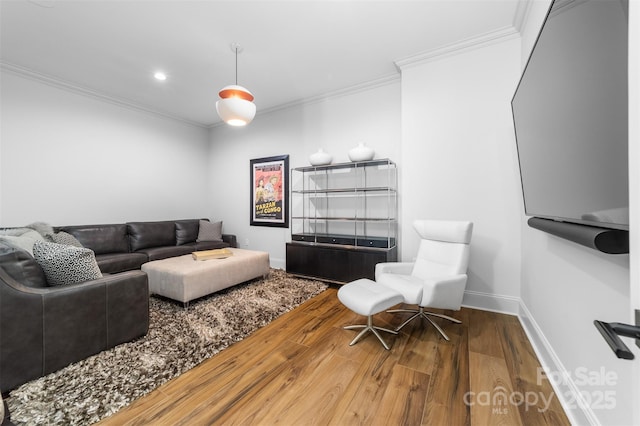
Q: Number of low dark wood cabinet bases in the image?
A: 1